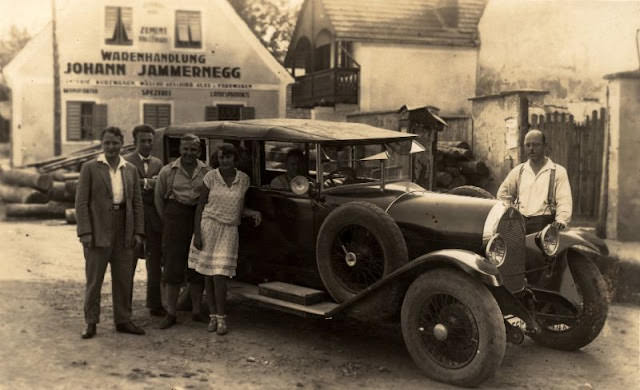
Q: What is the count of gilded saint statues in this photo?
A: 0